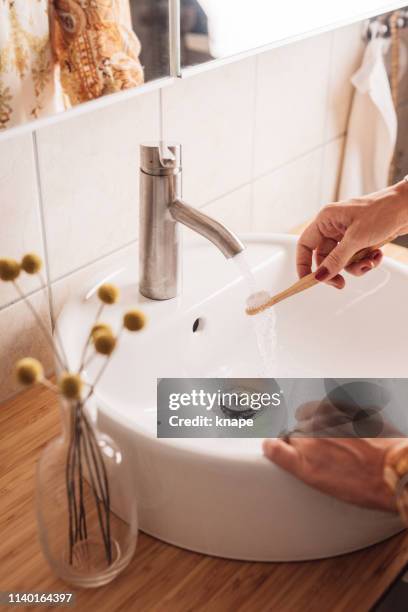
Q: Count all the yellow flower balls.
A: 8